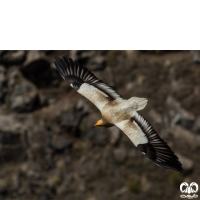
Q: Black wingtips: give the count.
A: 2